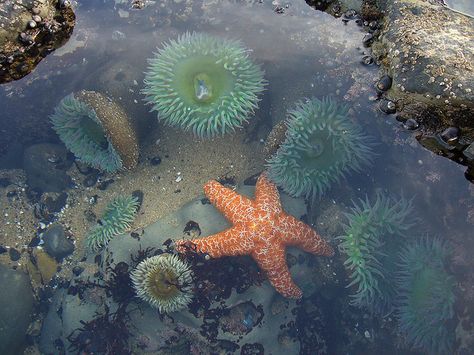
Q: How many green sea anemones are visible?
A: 6